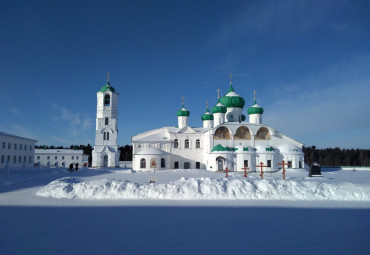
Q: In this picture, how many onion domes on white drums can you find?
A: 5